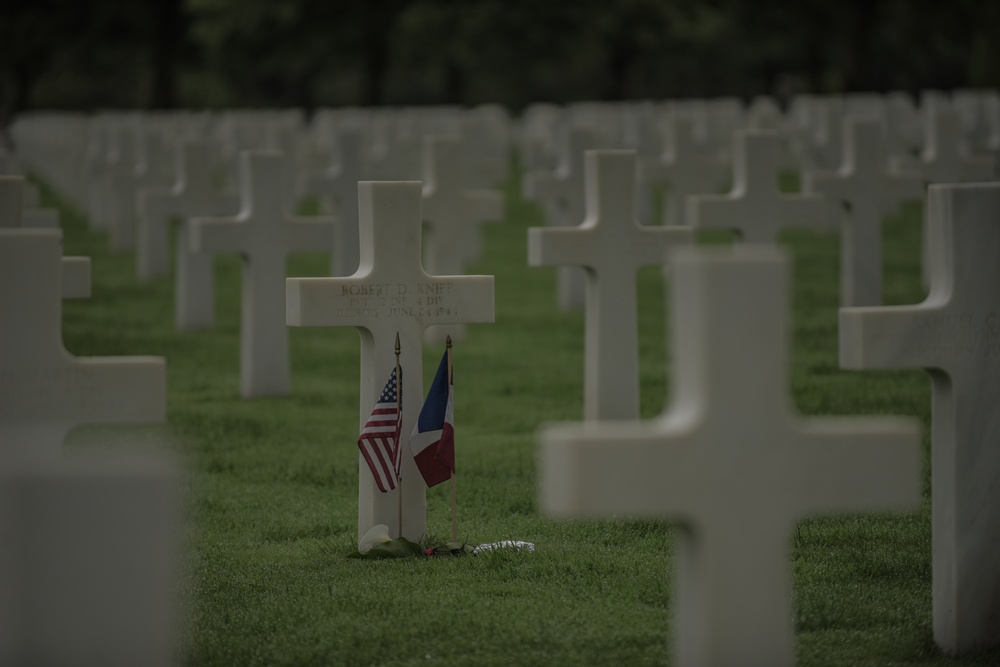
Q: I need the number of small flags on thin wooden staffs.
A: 2